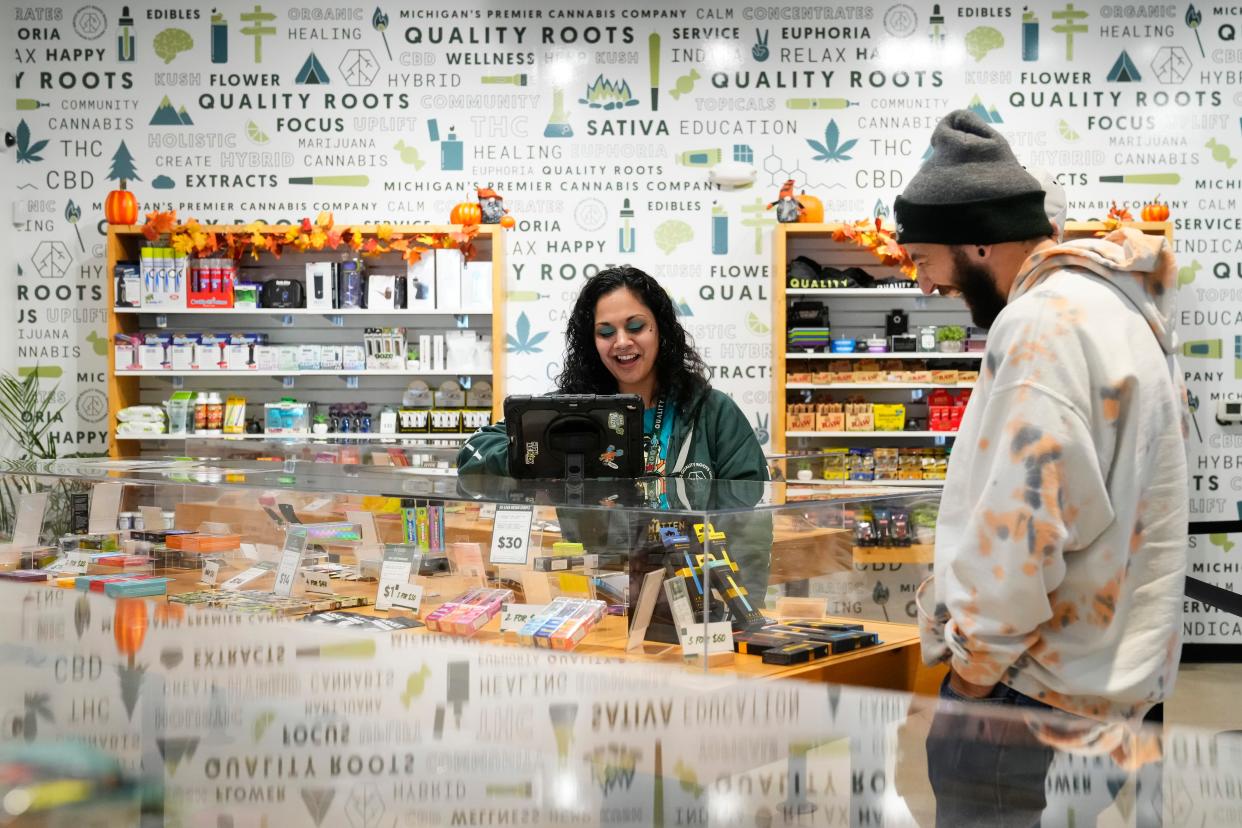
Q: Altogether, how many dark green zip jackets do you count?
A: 1